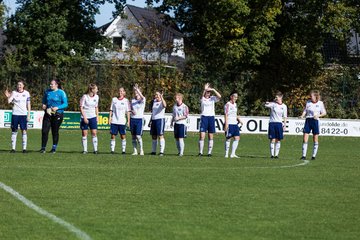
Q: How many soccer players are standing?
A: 11